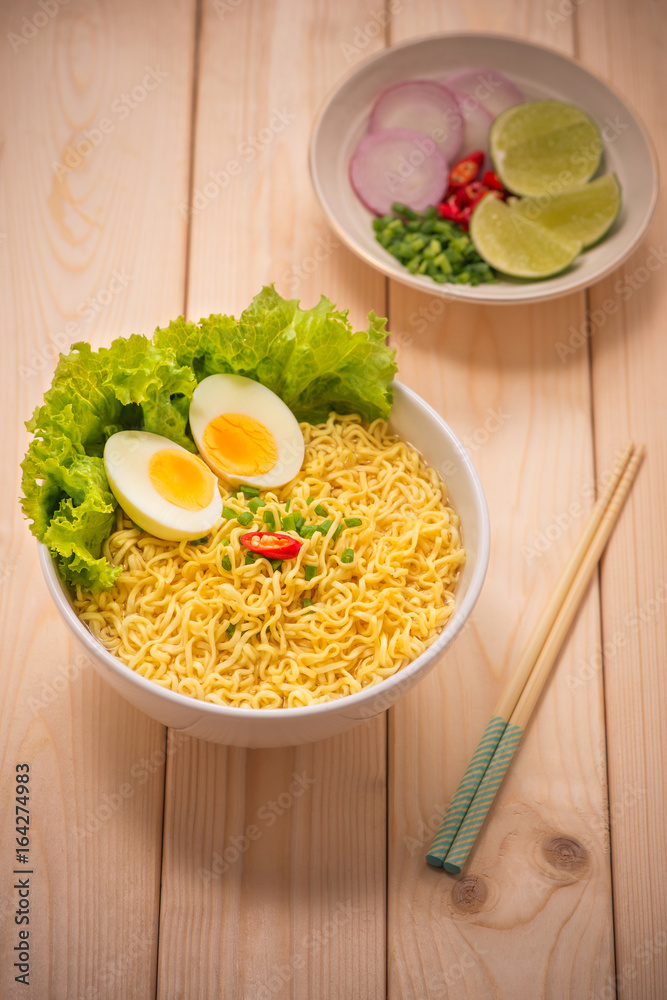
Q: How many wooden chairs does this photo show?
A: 0